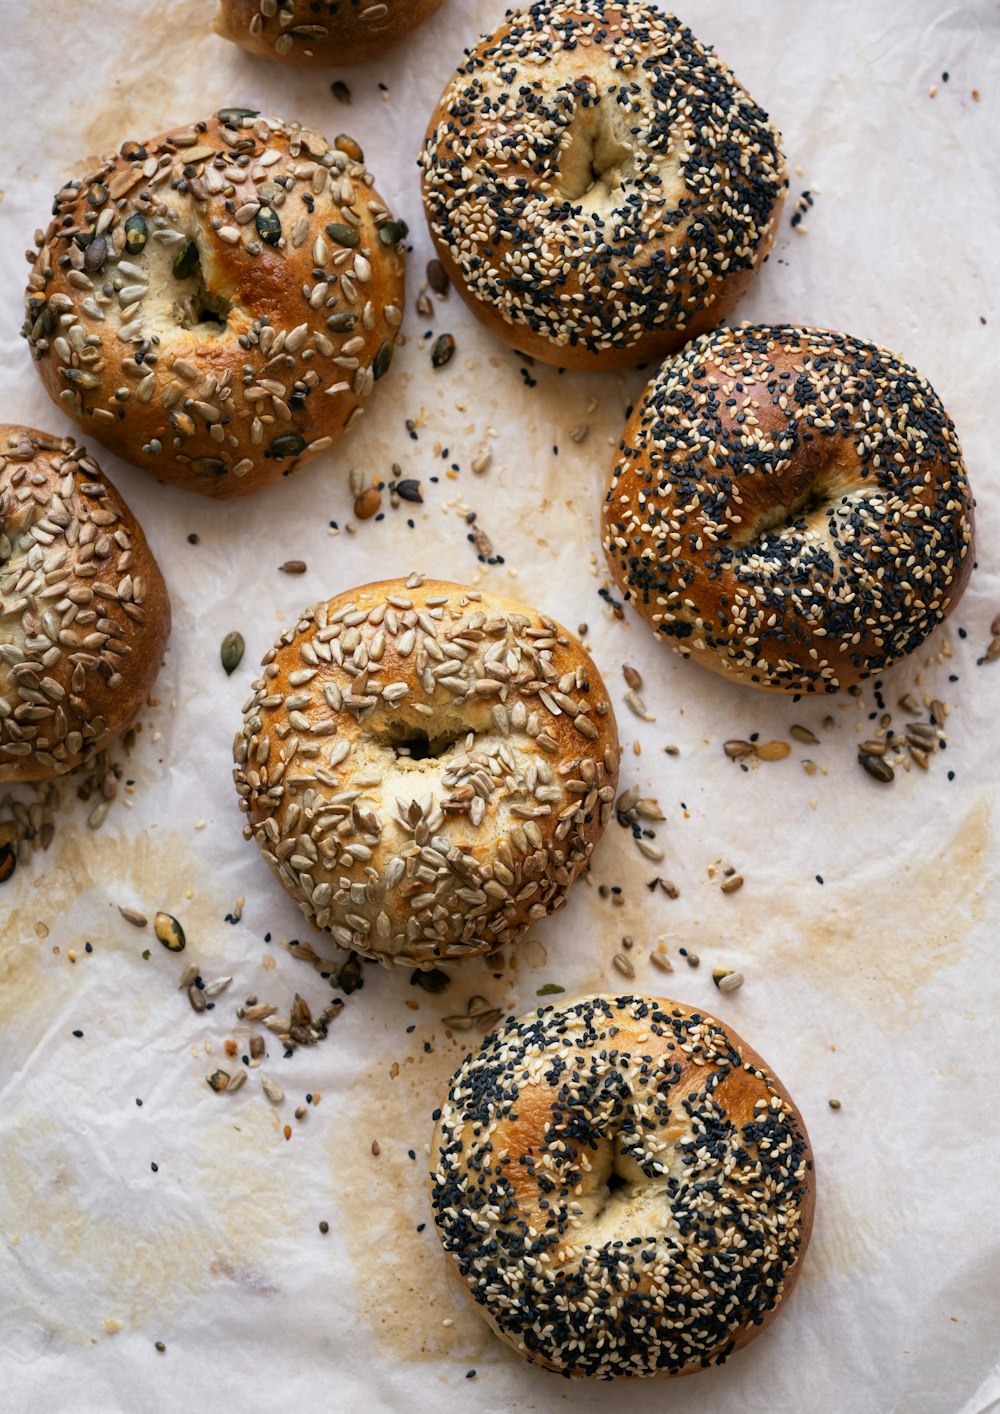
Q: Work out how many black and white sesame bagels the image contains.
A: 3